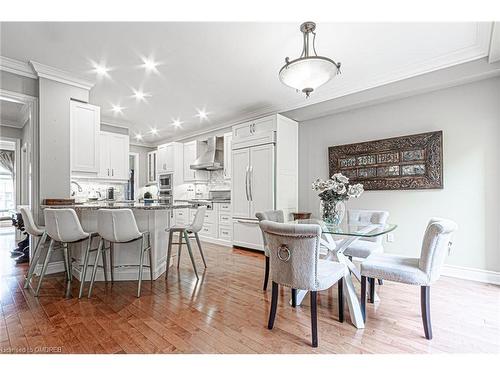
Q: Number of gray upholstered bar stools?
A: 4